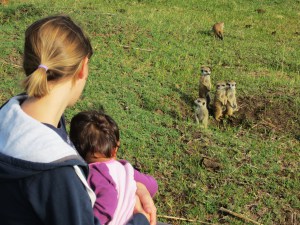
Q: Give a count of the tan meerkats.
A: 5